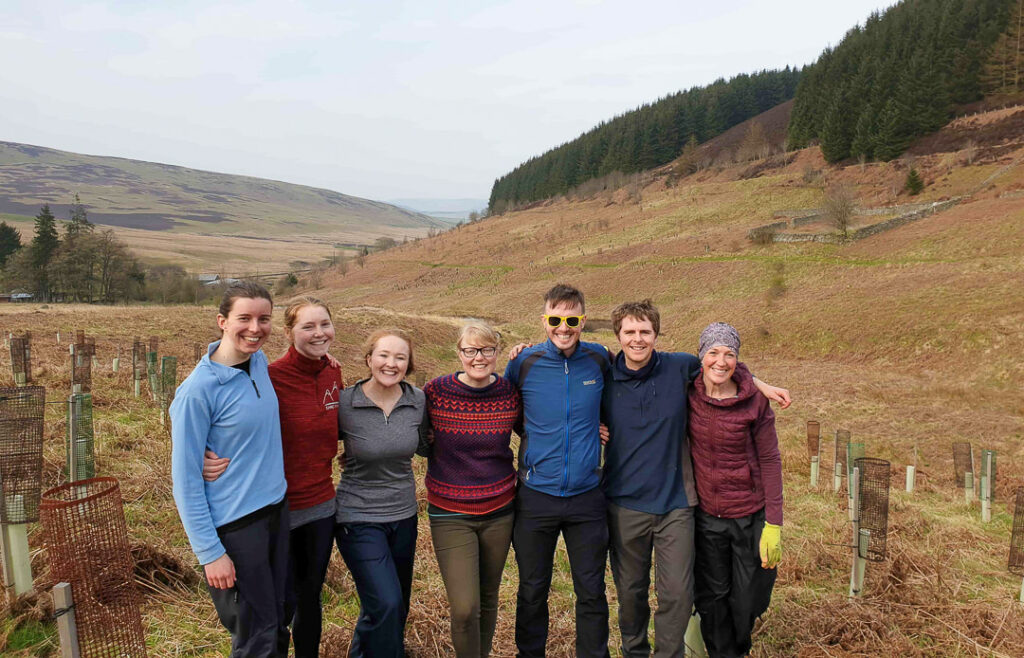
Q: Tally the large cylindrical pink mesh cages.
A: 1